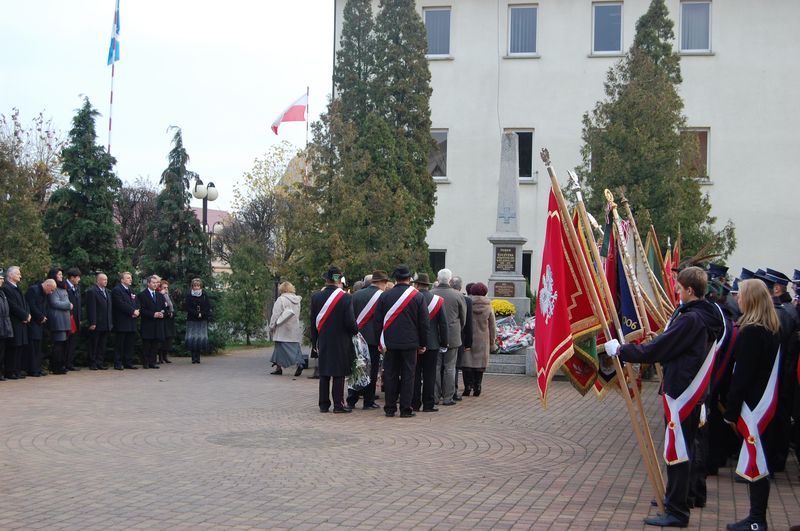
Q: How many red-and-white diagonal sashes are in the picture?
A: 6